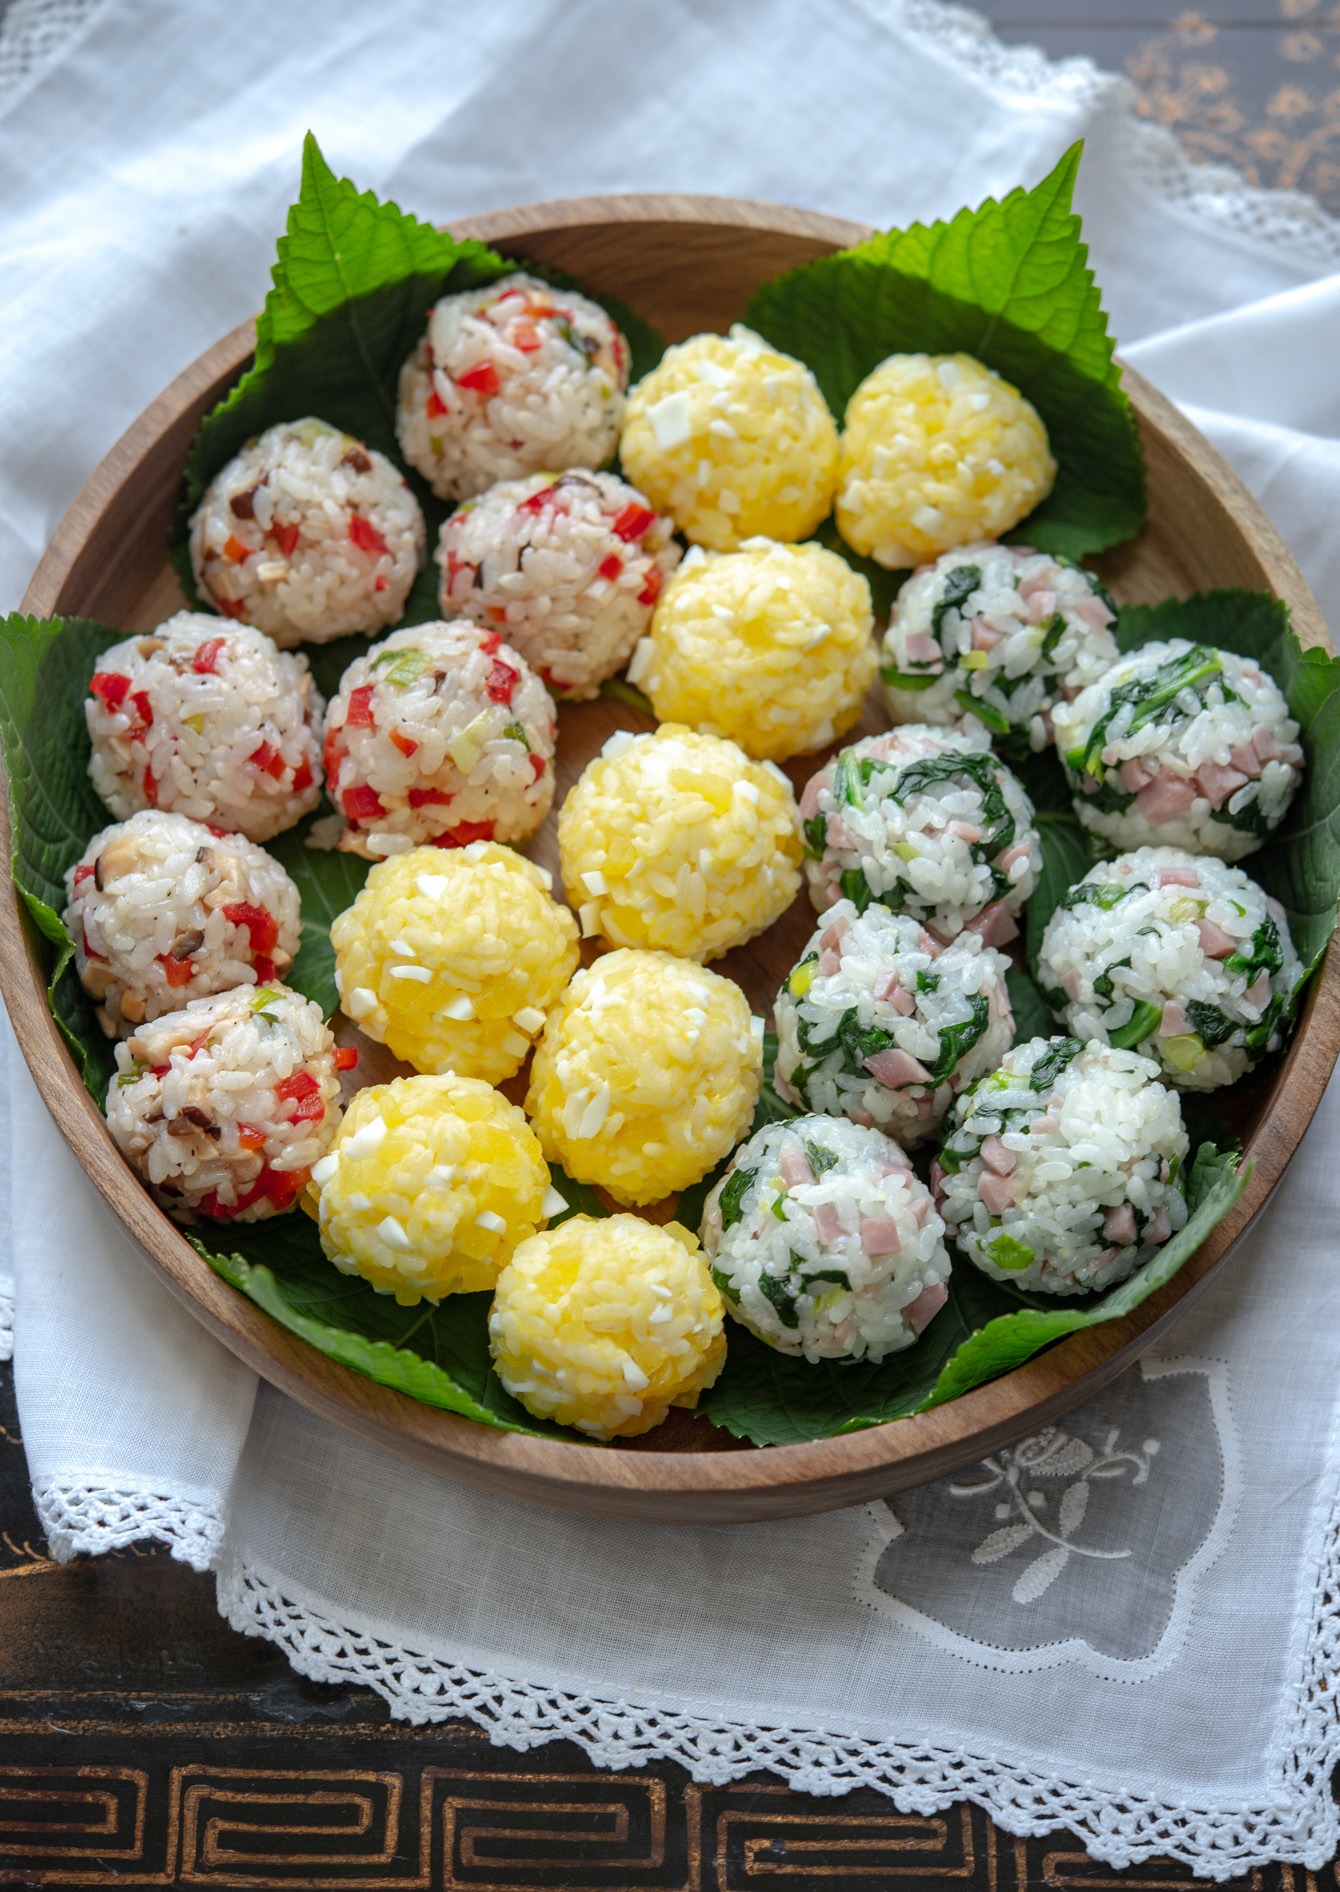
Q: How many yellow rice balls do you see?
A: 8